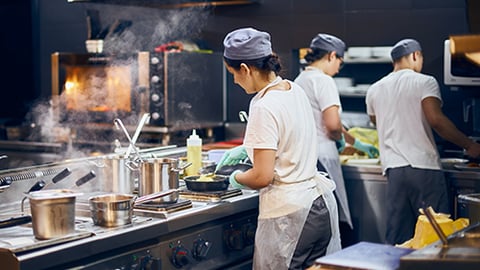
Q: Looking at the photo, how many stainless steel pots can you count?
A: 4